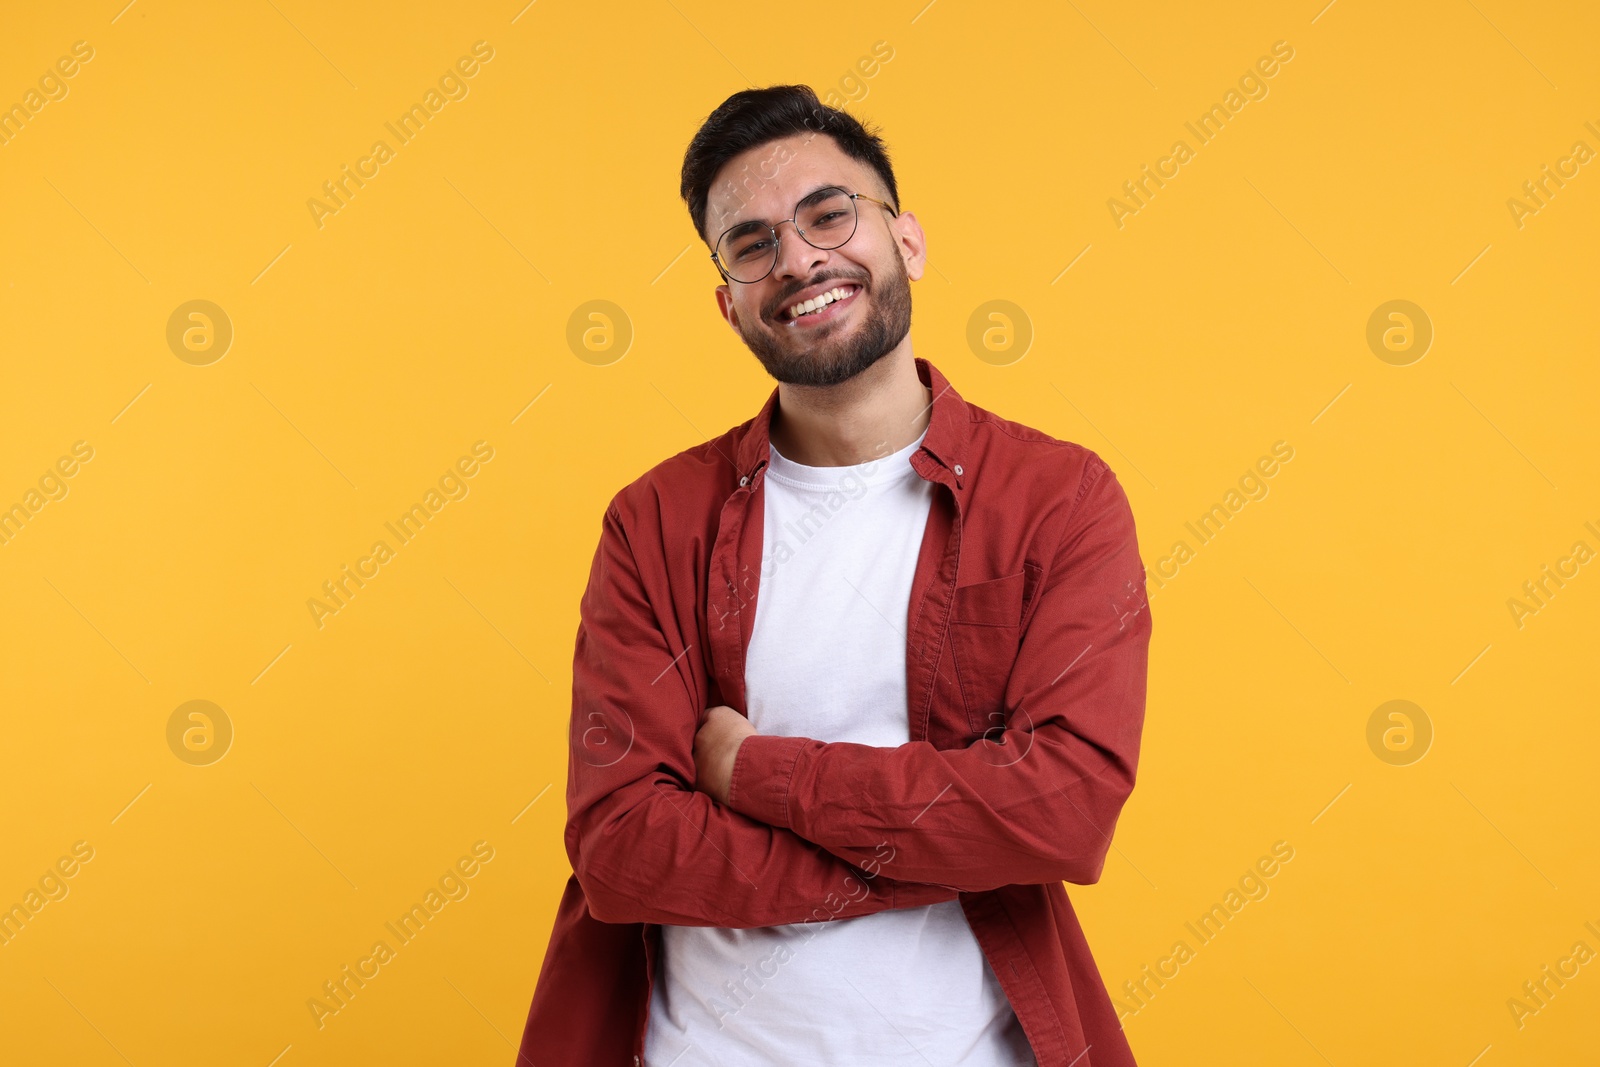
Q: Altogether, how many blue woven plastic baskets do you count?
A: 0